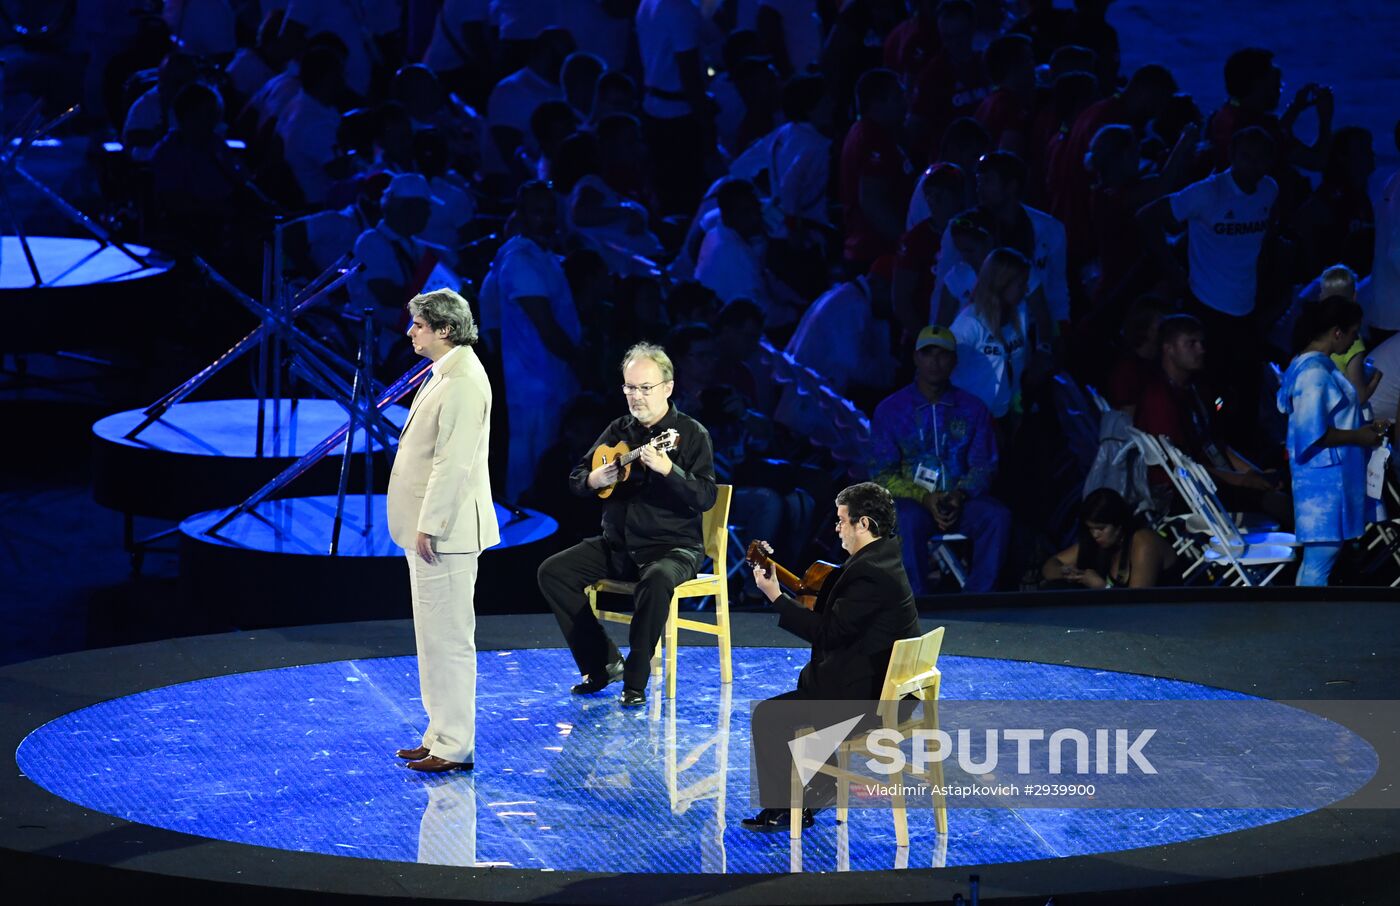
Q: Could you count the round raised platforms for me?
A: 4